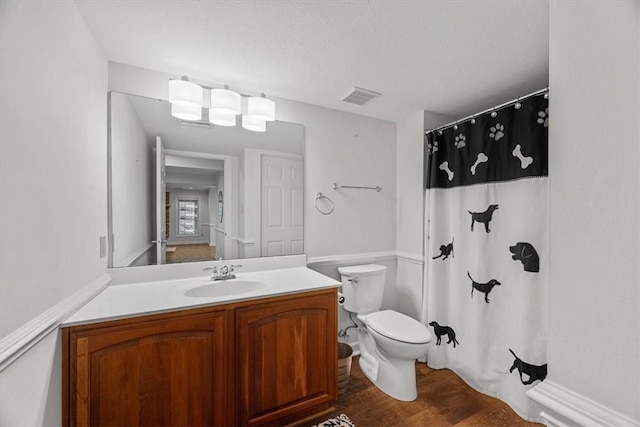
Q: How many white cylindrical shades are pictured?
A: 3